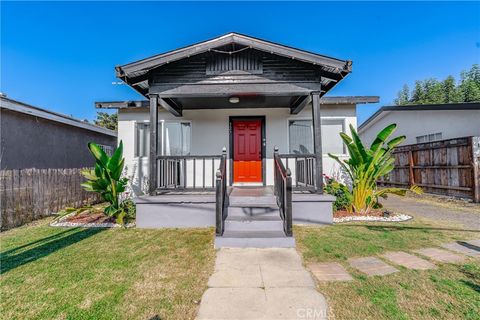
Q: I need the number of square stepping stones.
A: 5